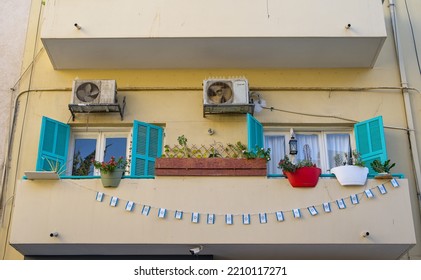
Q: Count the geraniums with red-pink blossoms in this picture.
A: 1